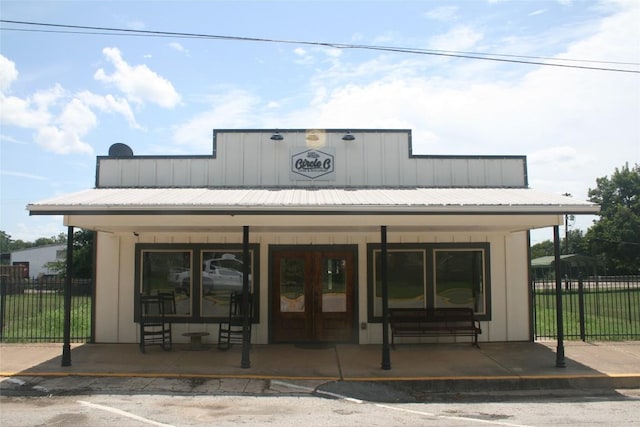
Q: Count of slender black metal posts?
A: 4